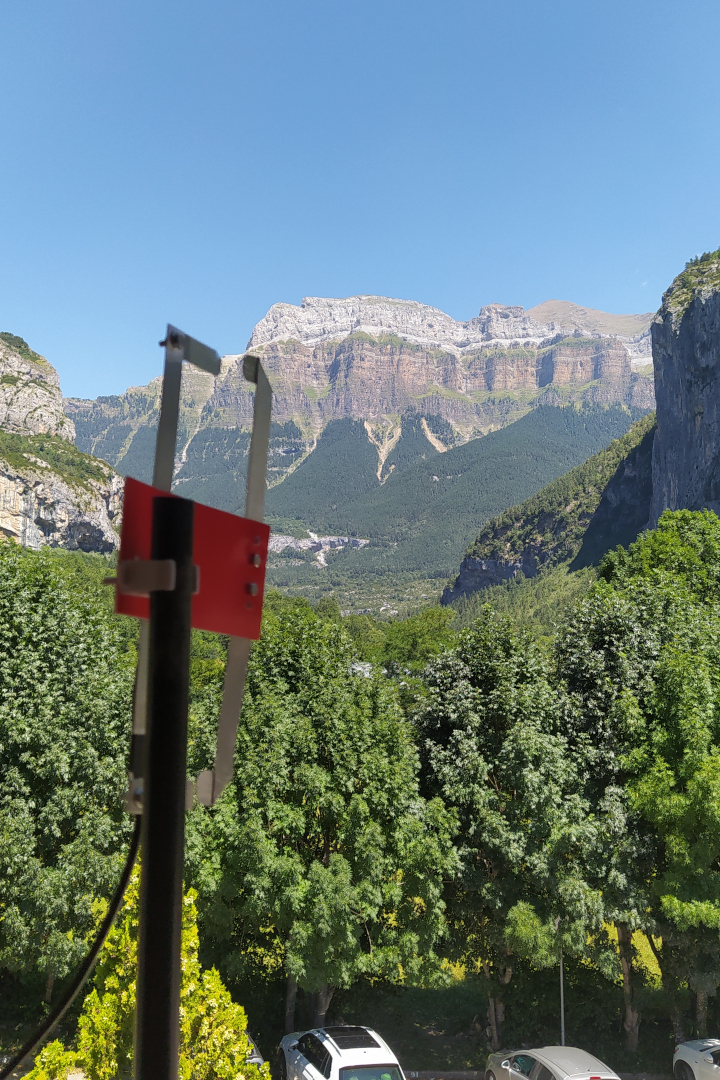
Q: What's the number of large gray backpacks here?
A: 0